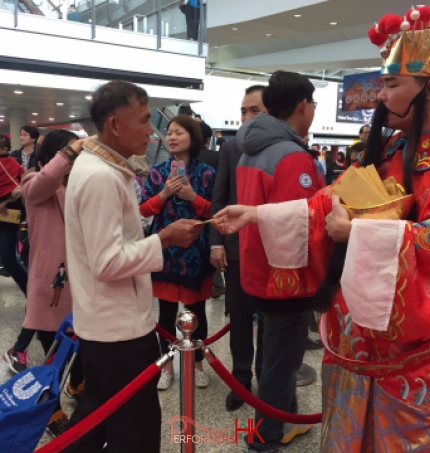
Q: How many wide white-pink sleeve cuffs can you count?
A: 2